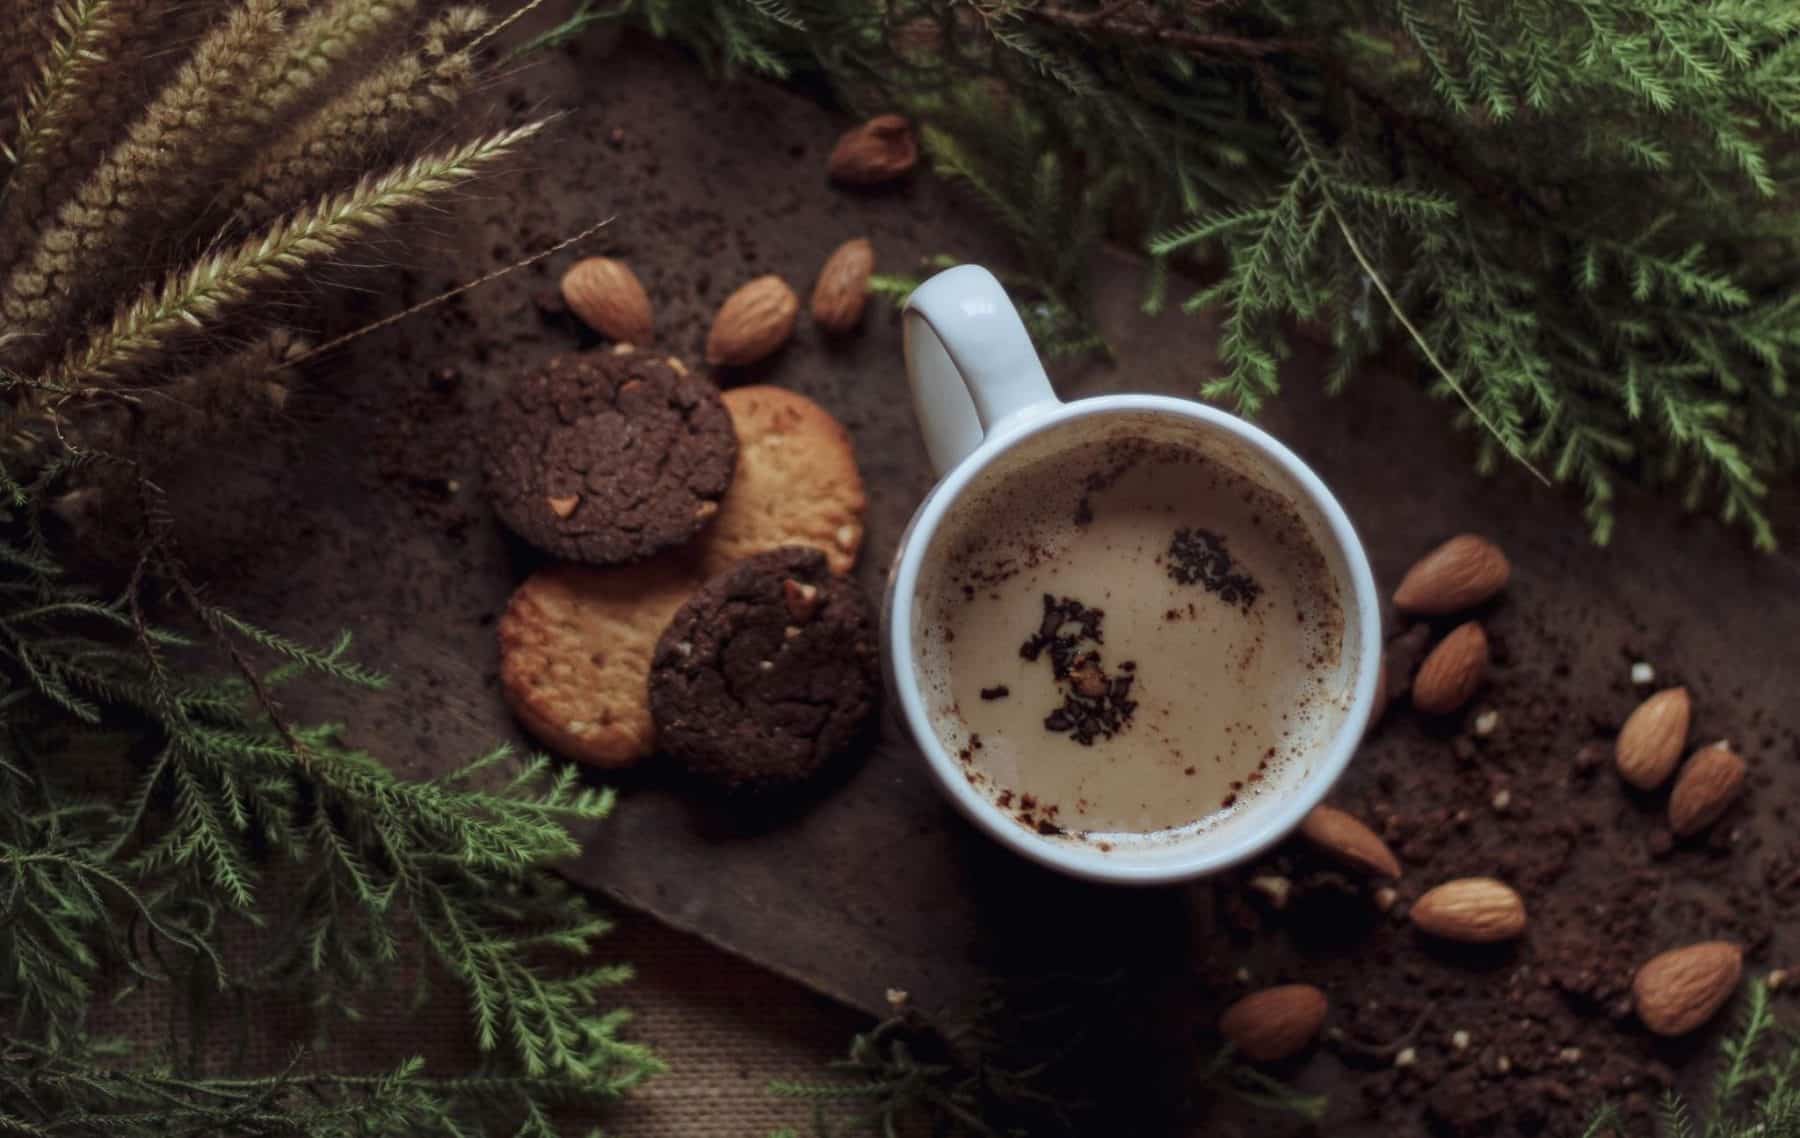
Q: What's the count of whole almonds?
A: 12